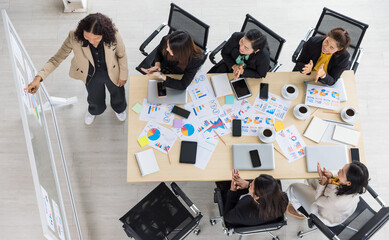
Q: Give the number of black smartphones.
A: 6